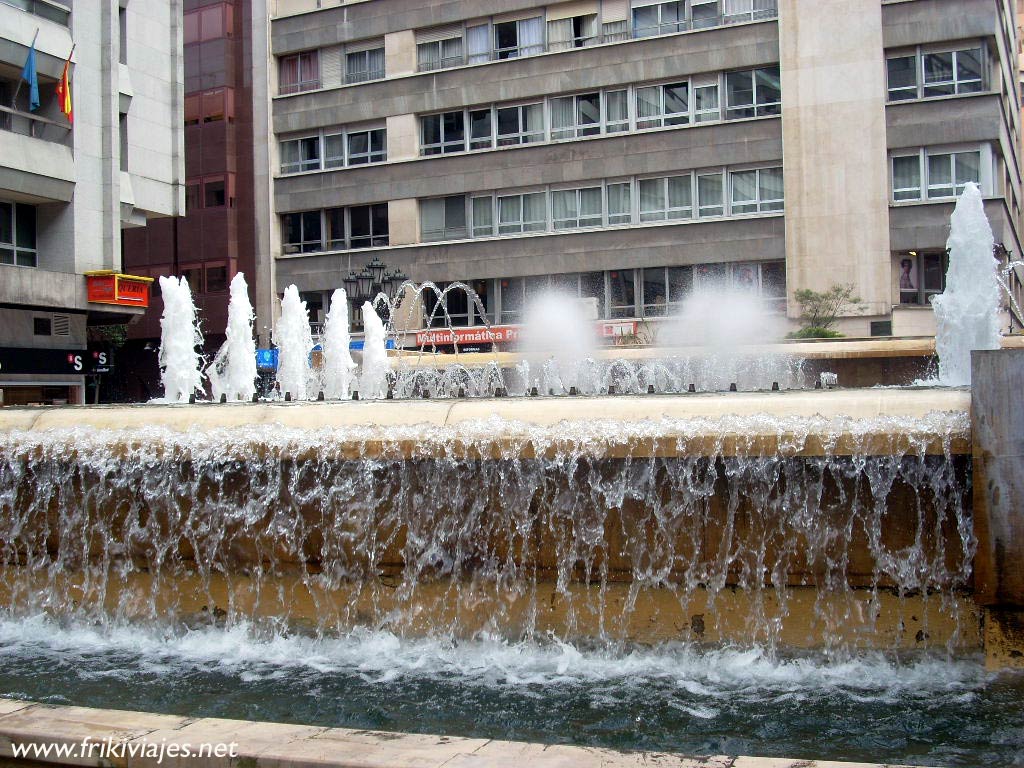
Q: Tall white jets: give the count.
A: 6